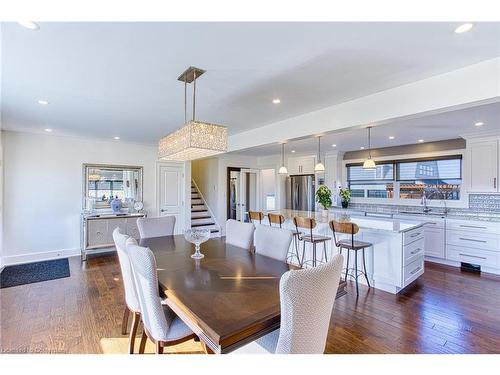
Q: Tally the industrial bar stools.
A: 4